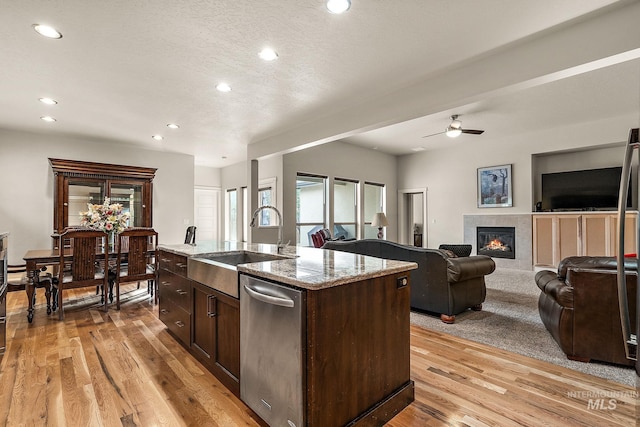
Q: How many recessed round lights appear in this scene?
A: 8